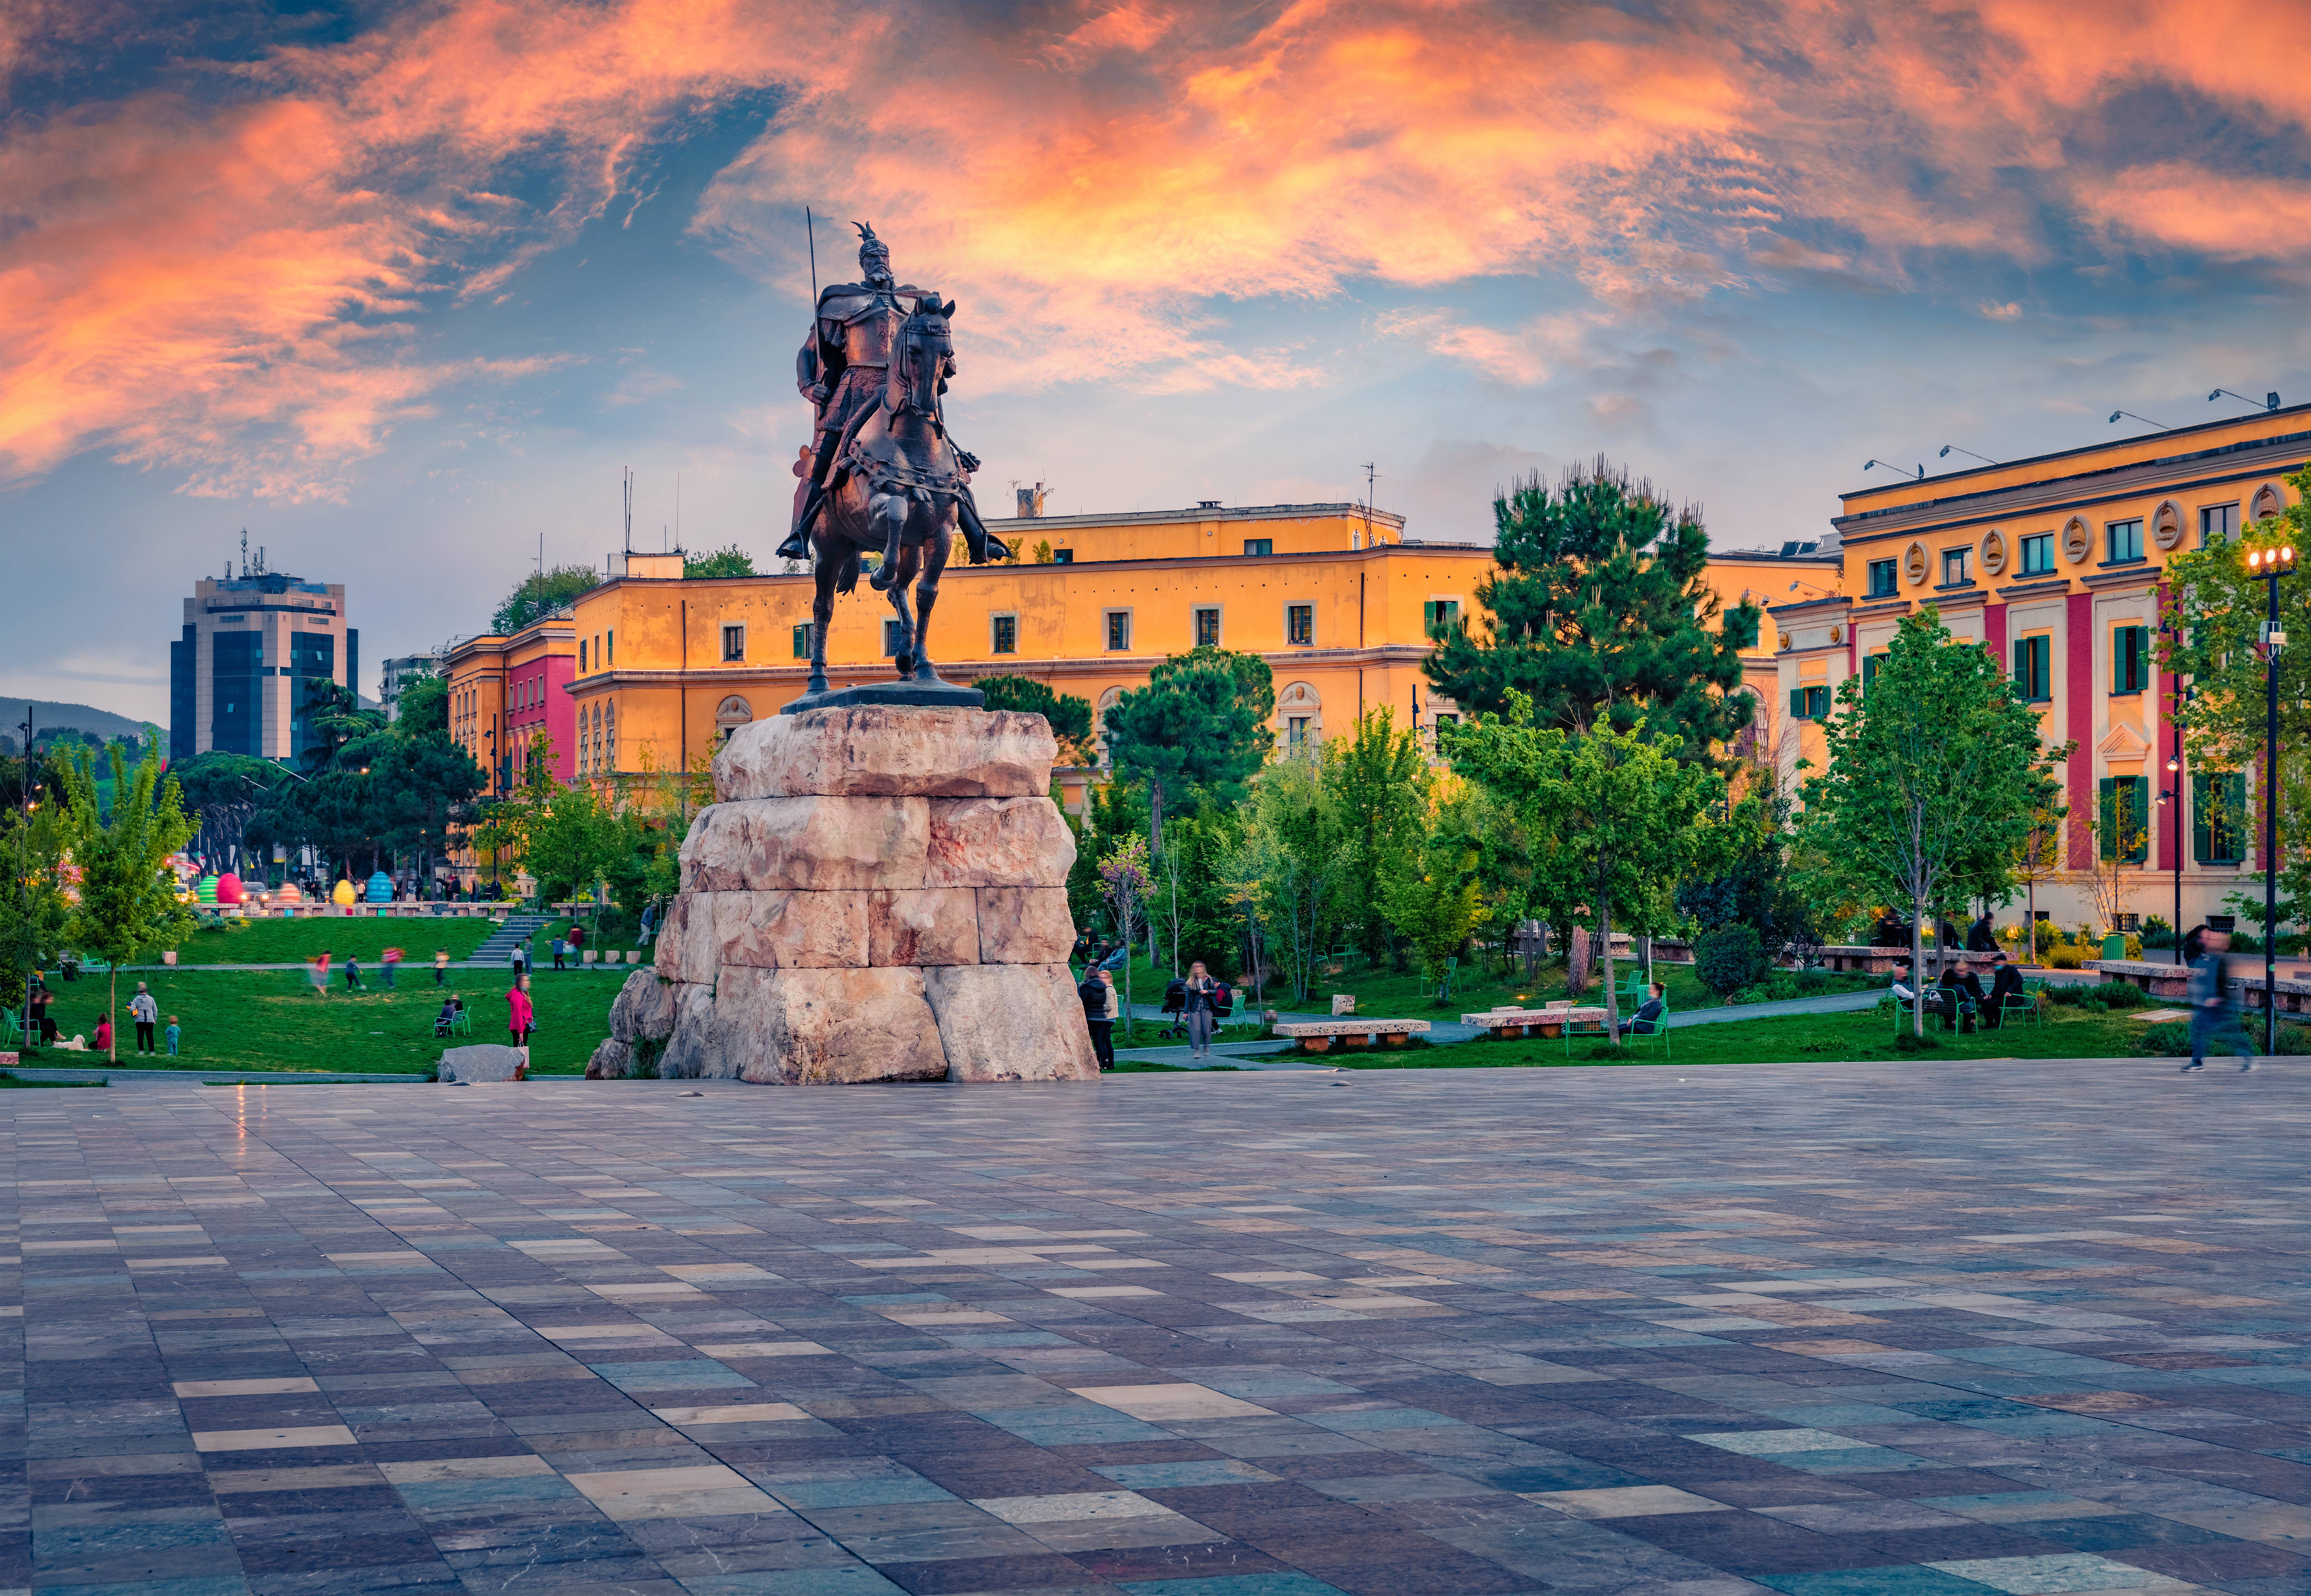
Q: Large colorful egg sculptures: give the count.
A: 5